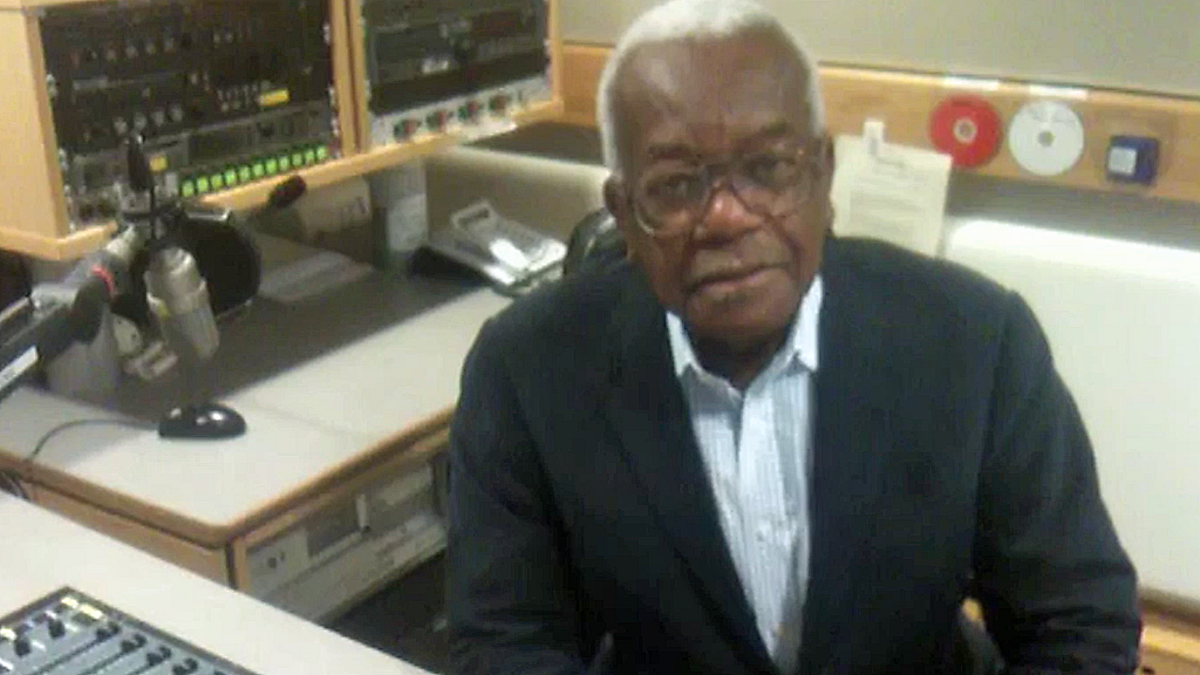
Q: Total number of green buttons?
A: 11